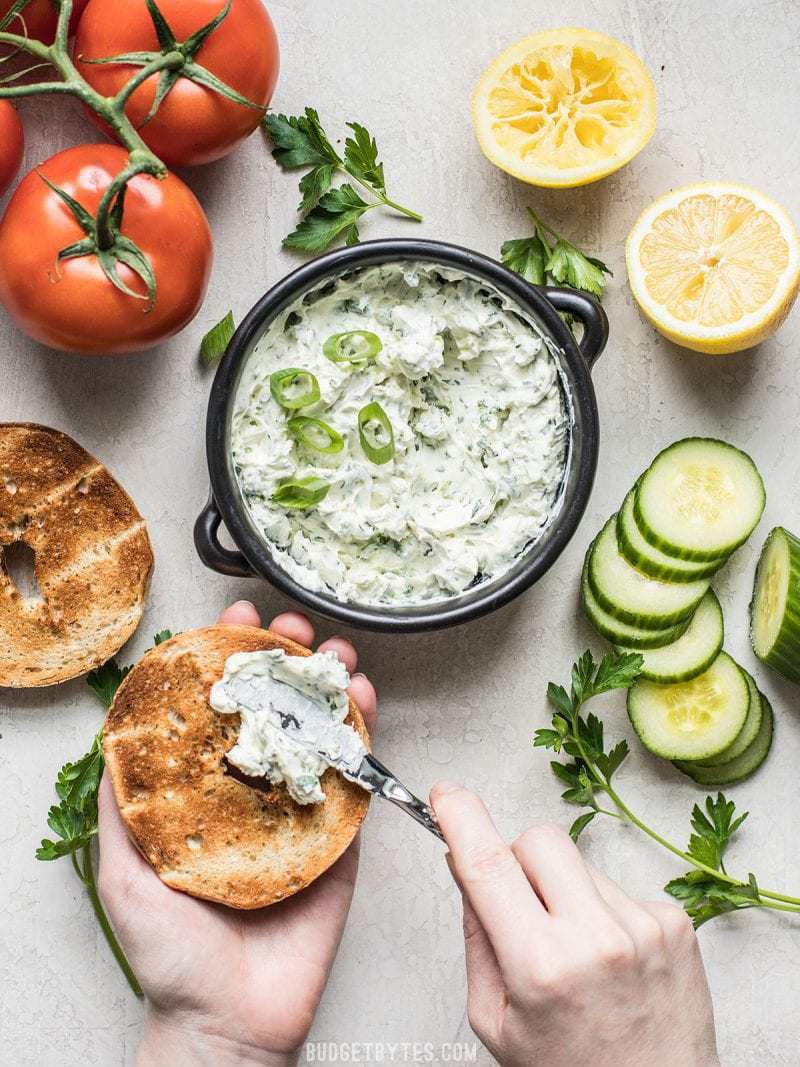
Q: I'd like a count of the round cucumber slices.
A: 8